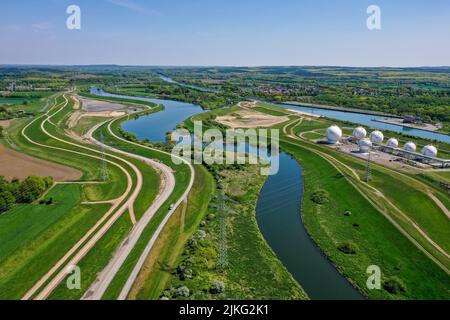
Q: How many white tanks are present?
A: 7